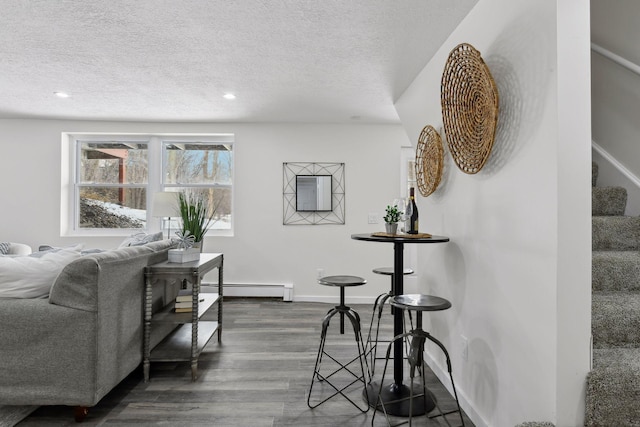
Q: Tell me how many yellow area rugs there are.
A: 0